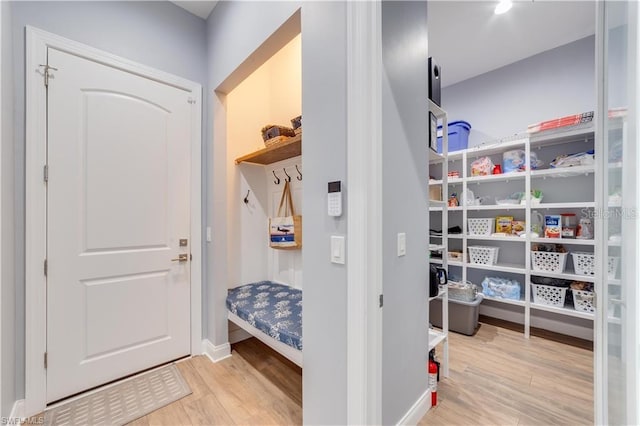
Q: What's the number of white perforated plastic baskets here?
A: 6